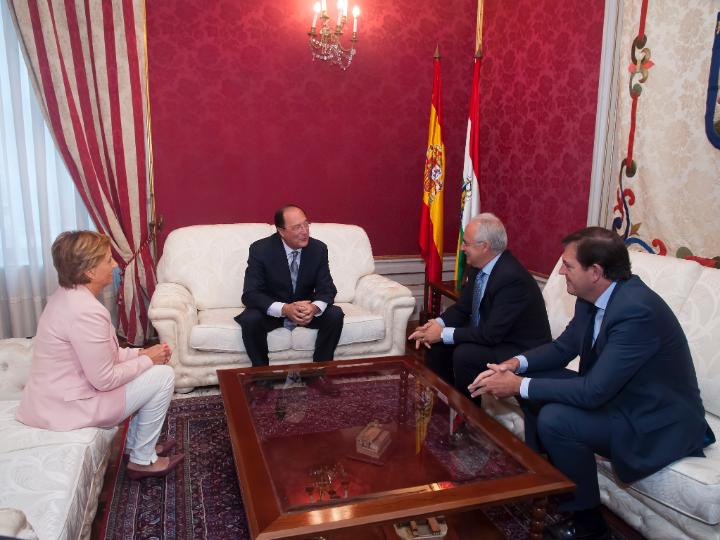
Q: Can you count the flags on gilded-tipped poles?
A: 2